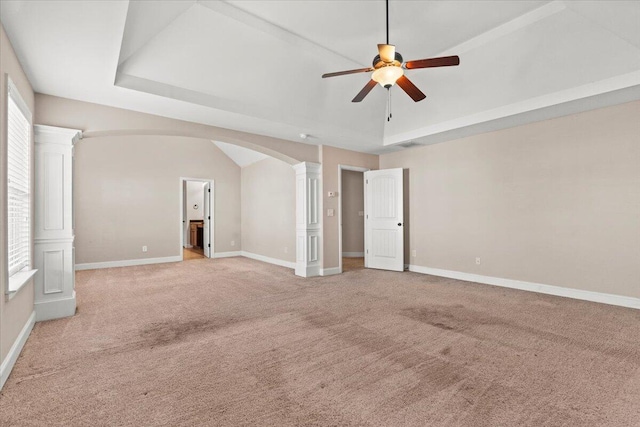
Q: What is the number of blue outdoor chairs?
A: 0